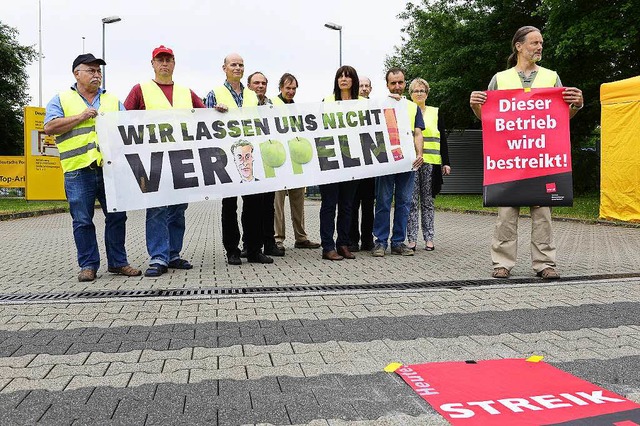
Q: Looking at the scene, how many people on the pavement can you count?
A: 10